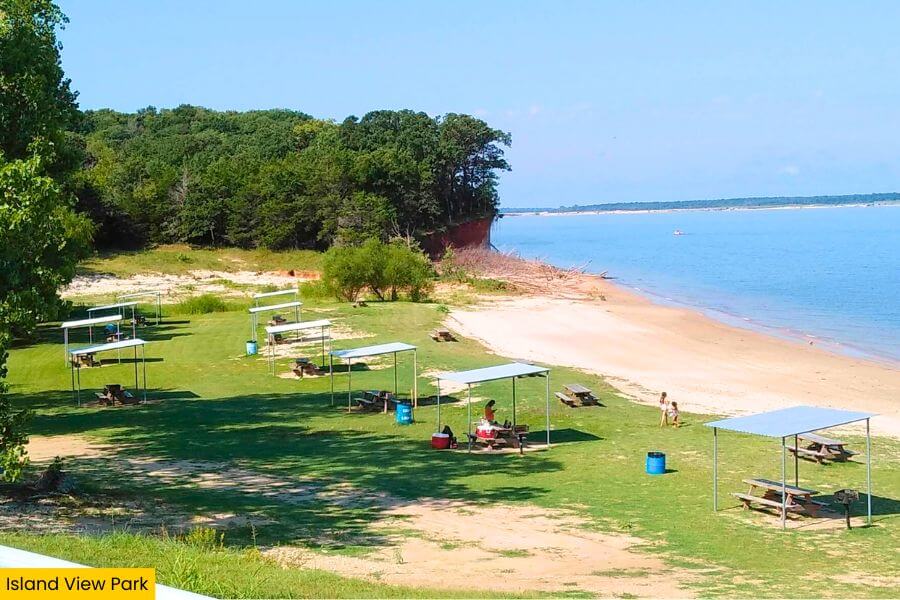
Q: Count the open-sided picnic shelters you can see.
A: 10